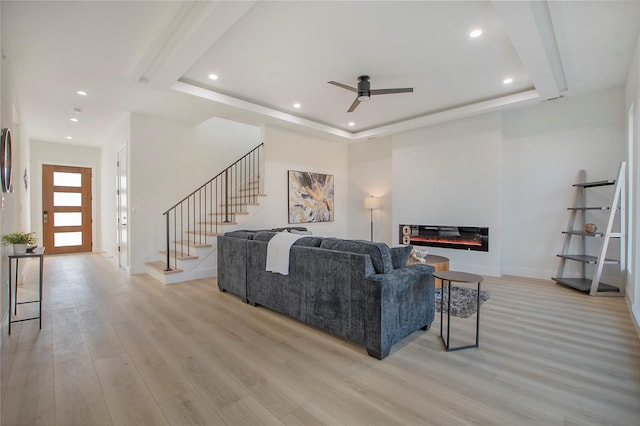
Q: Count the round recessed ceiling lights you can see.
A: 8